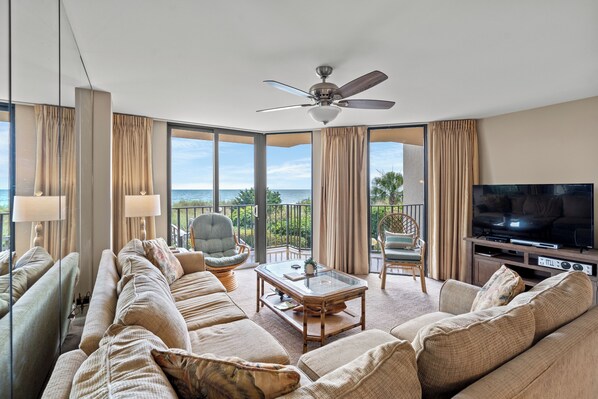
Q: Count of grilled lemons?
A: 0